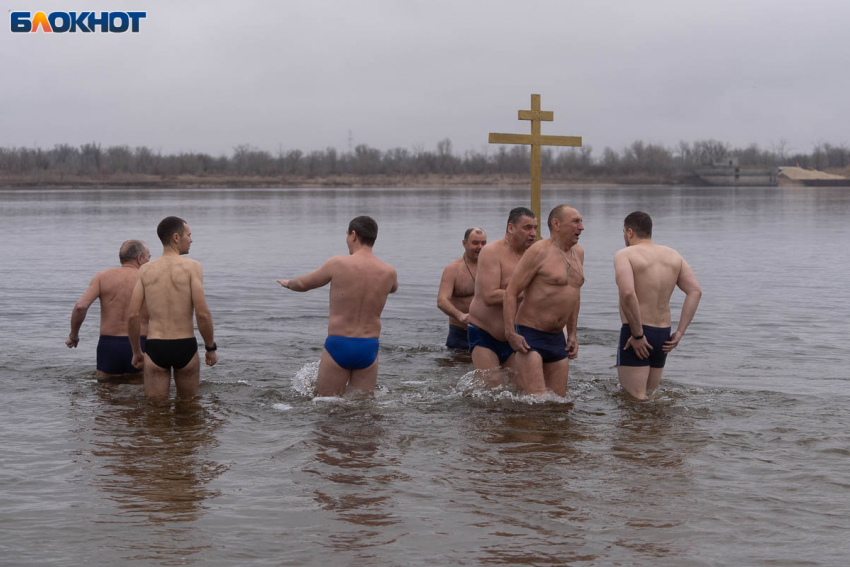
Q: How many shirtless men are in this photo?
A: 7